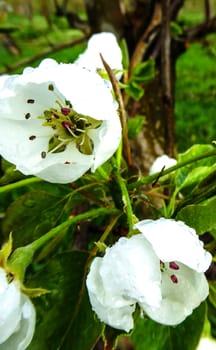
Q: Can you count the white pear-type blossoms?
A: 5